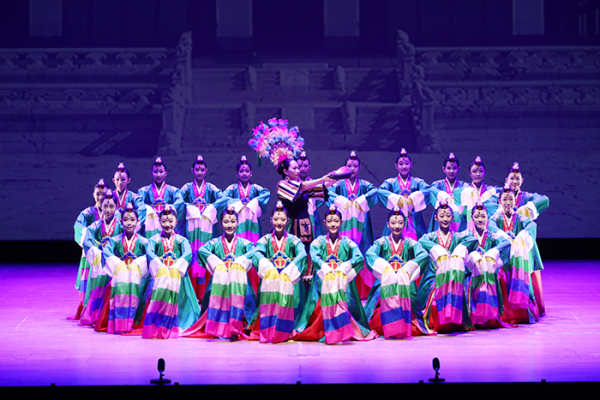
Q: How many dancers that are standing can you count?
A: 12